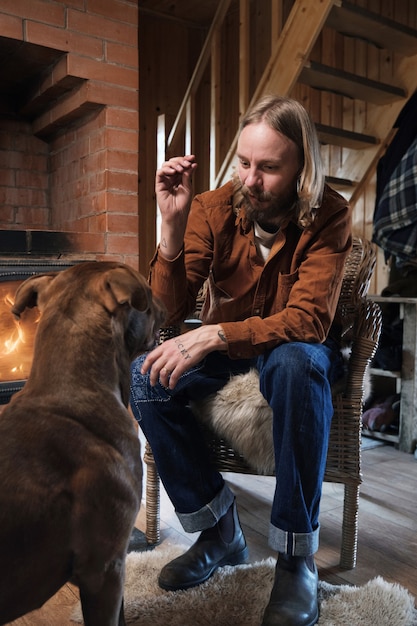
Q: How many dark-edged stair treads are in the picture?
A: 4